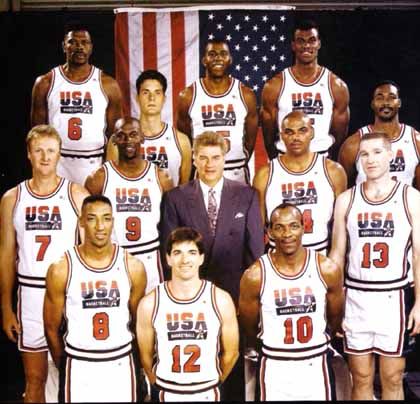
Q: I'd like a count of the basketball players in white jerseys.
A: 12